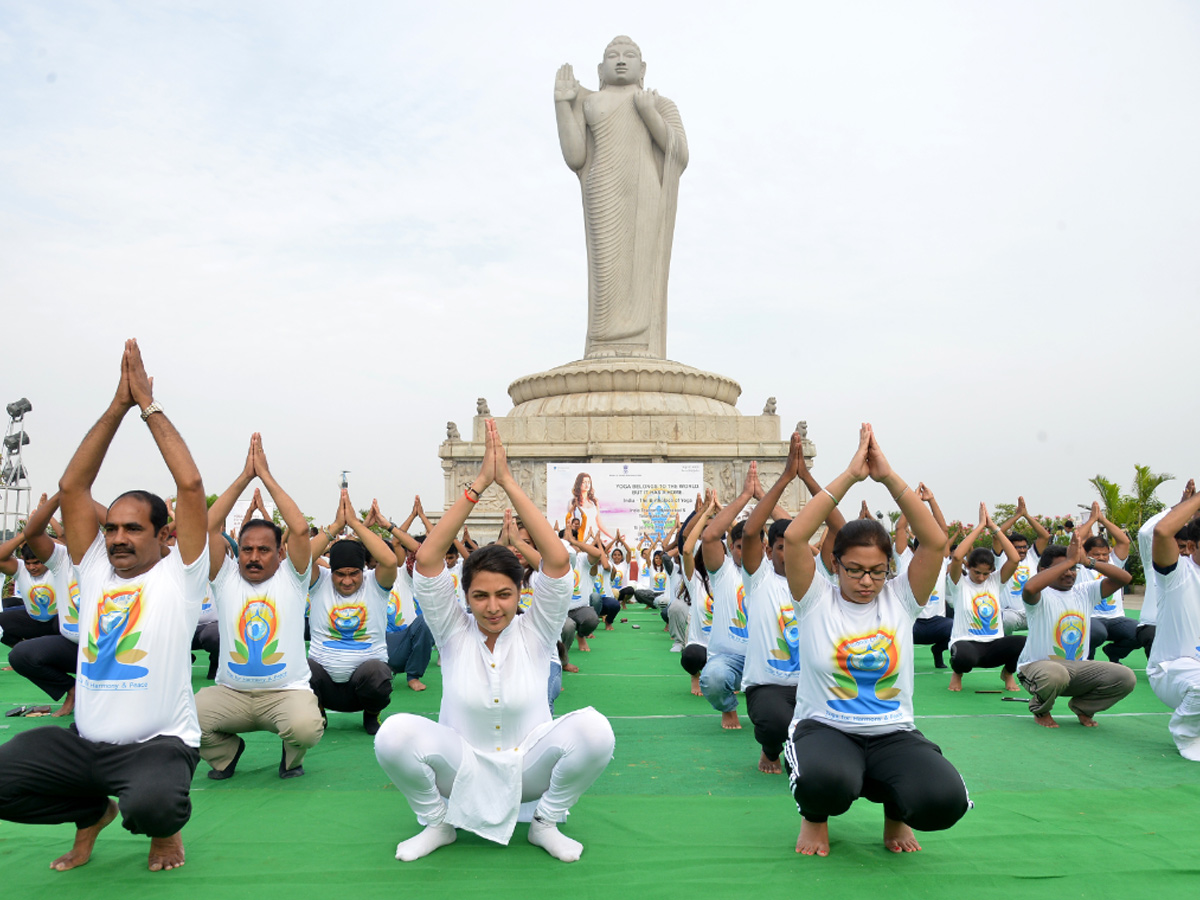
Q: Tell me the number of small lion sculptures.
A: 4